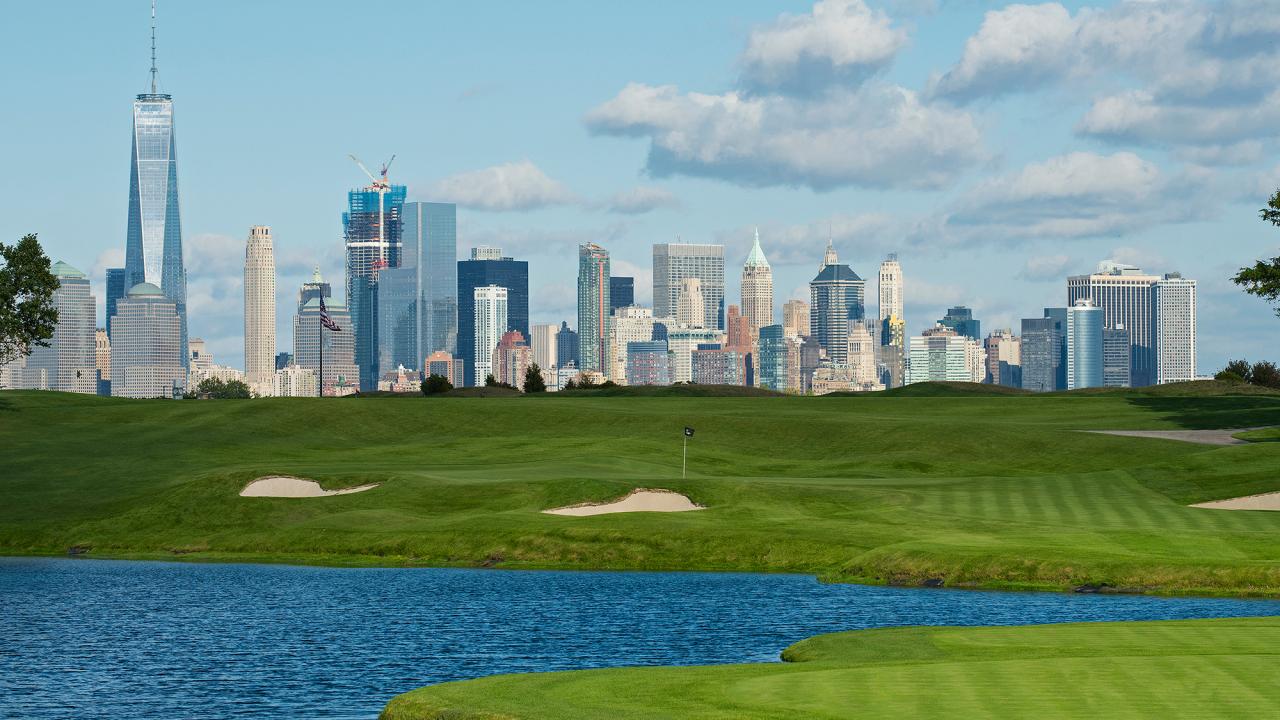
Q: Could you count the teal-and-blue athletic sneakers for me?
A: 0